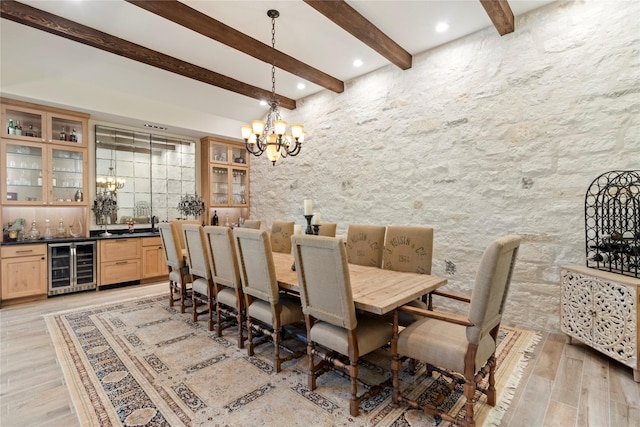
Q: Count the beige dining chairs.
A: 12